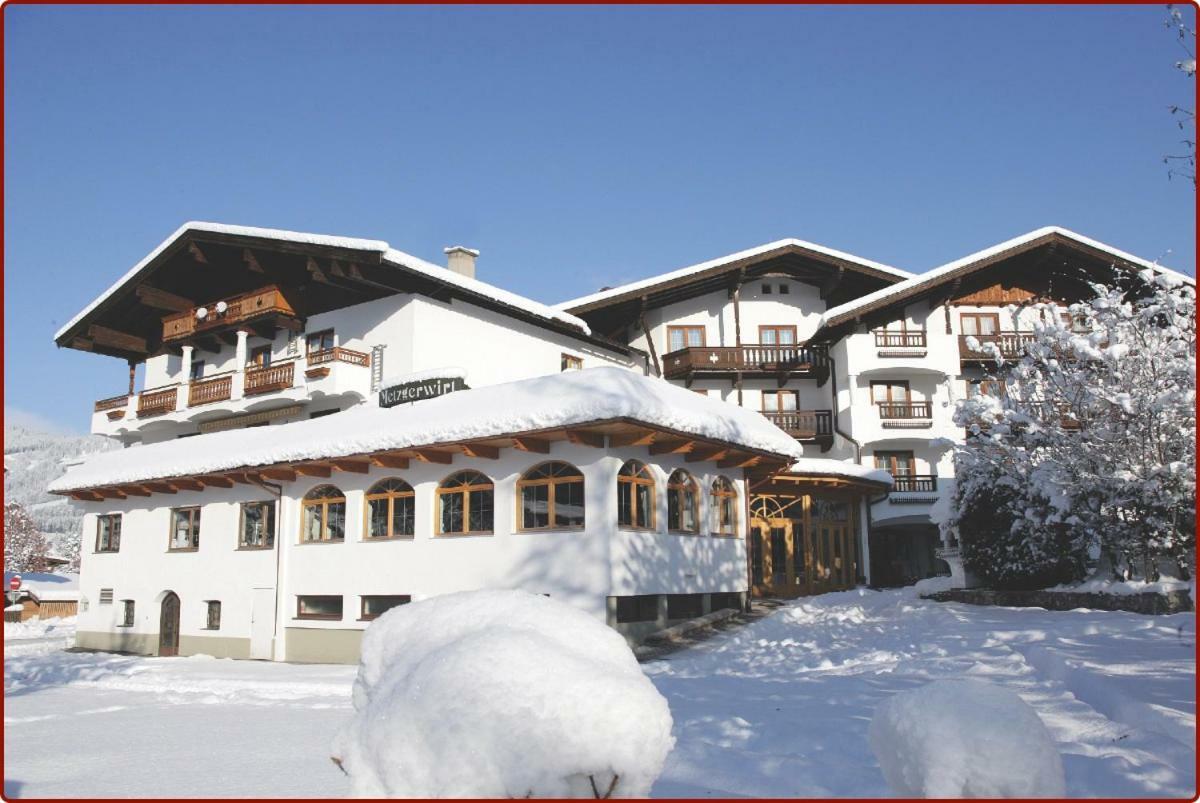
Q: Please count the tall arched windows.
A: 7